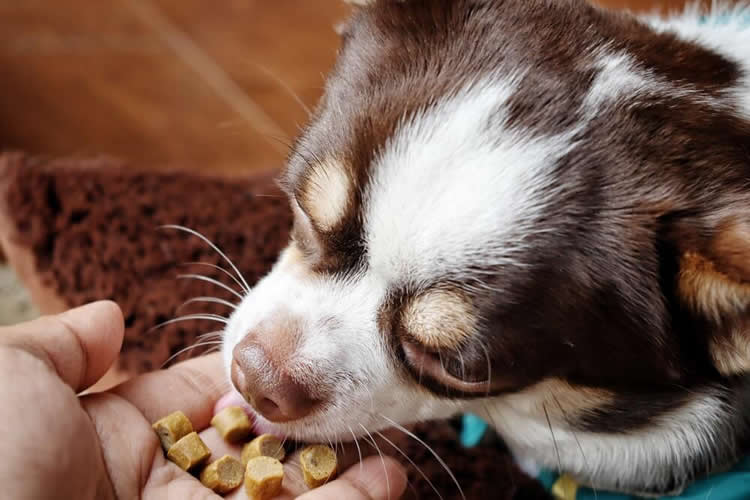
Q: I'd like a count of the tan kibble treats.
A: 7